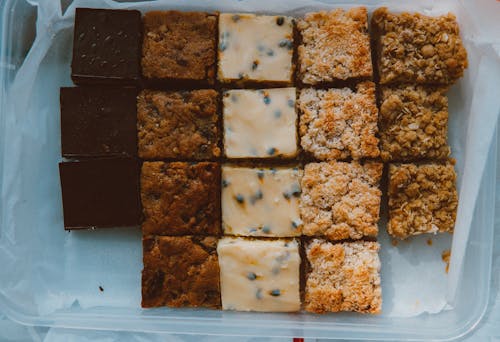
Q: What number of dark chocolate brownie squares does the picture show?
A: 3